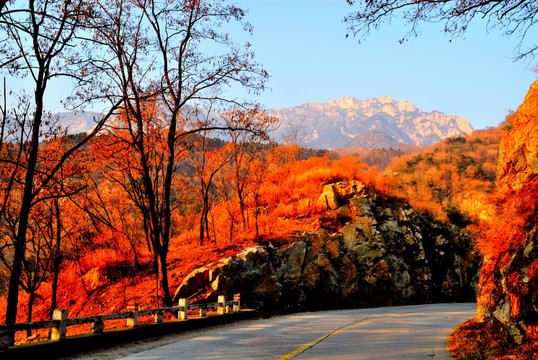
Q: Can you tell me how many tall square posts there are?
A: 5